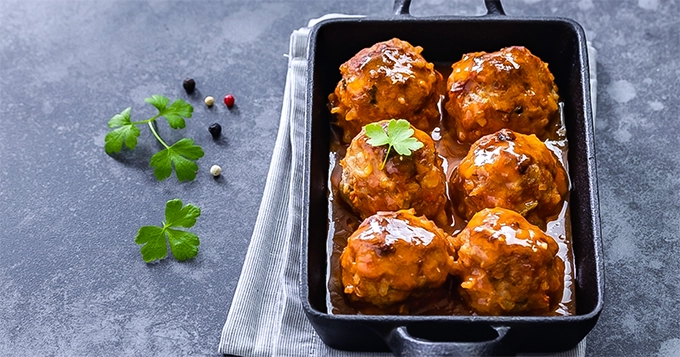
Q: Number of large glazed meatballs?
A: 6